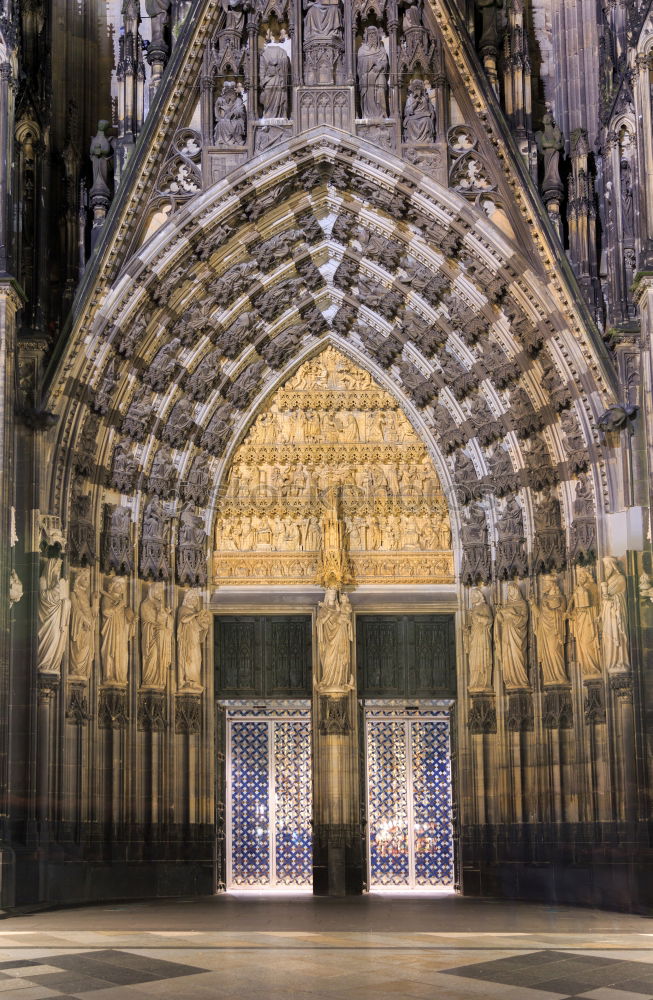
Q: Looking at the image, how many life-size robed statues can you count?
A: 11